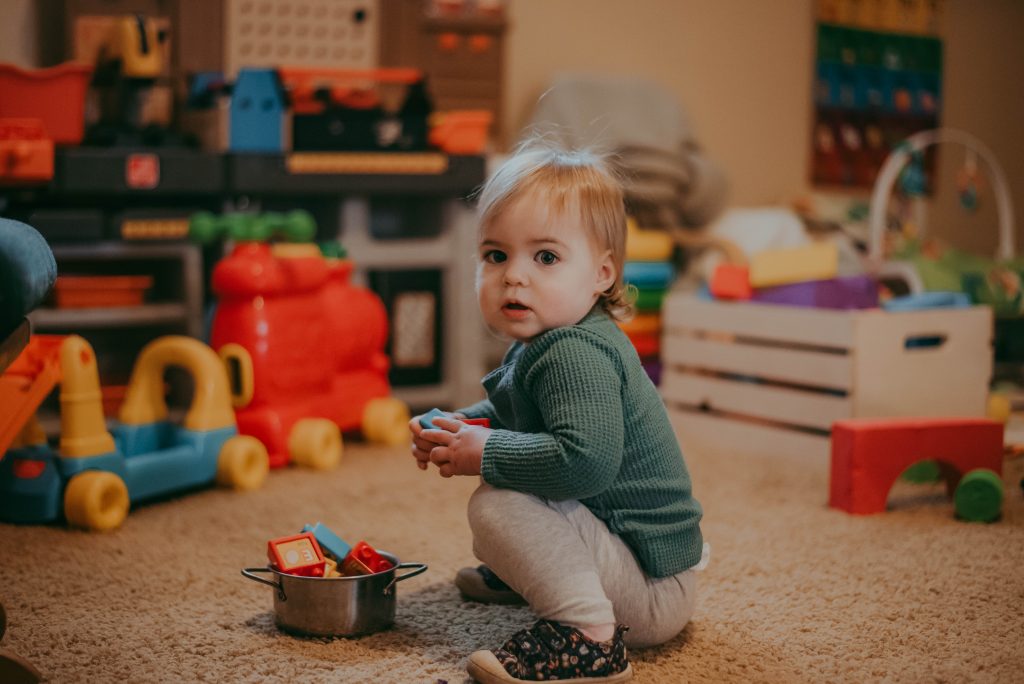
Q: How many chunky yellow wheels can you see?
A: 4